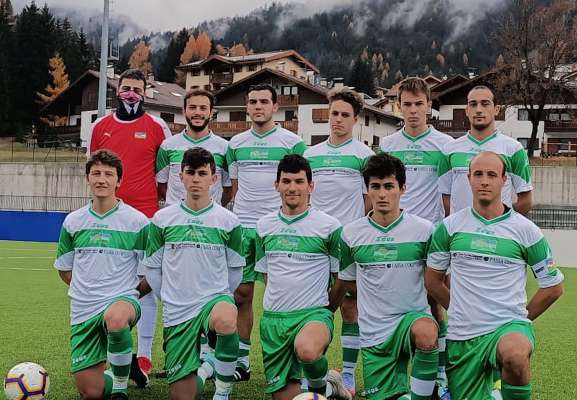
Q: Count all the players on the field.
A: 11